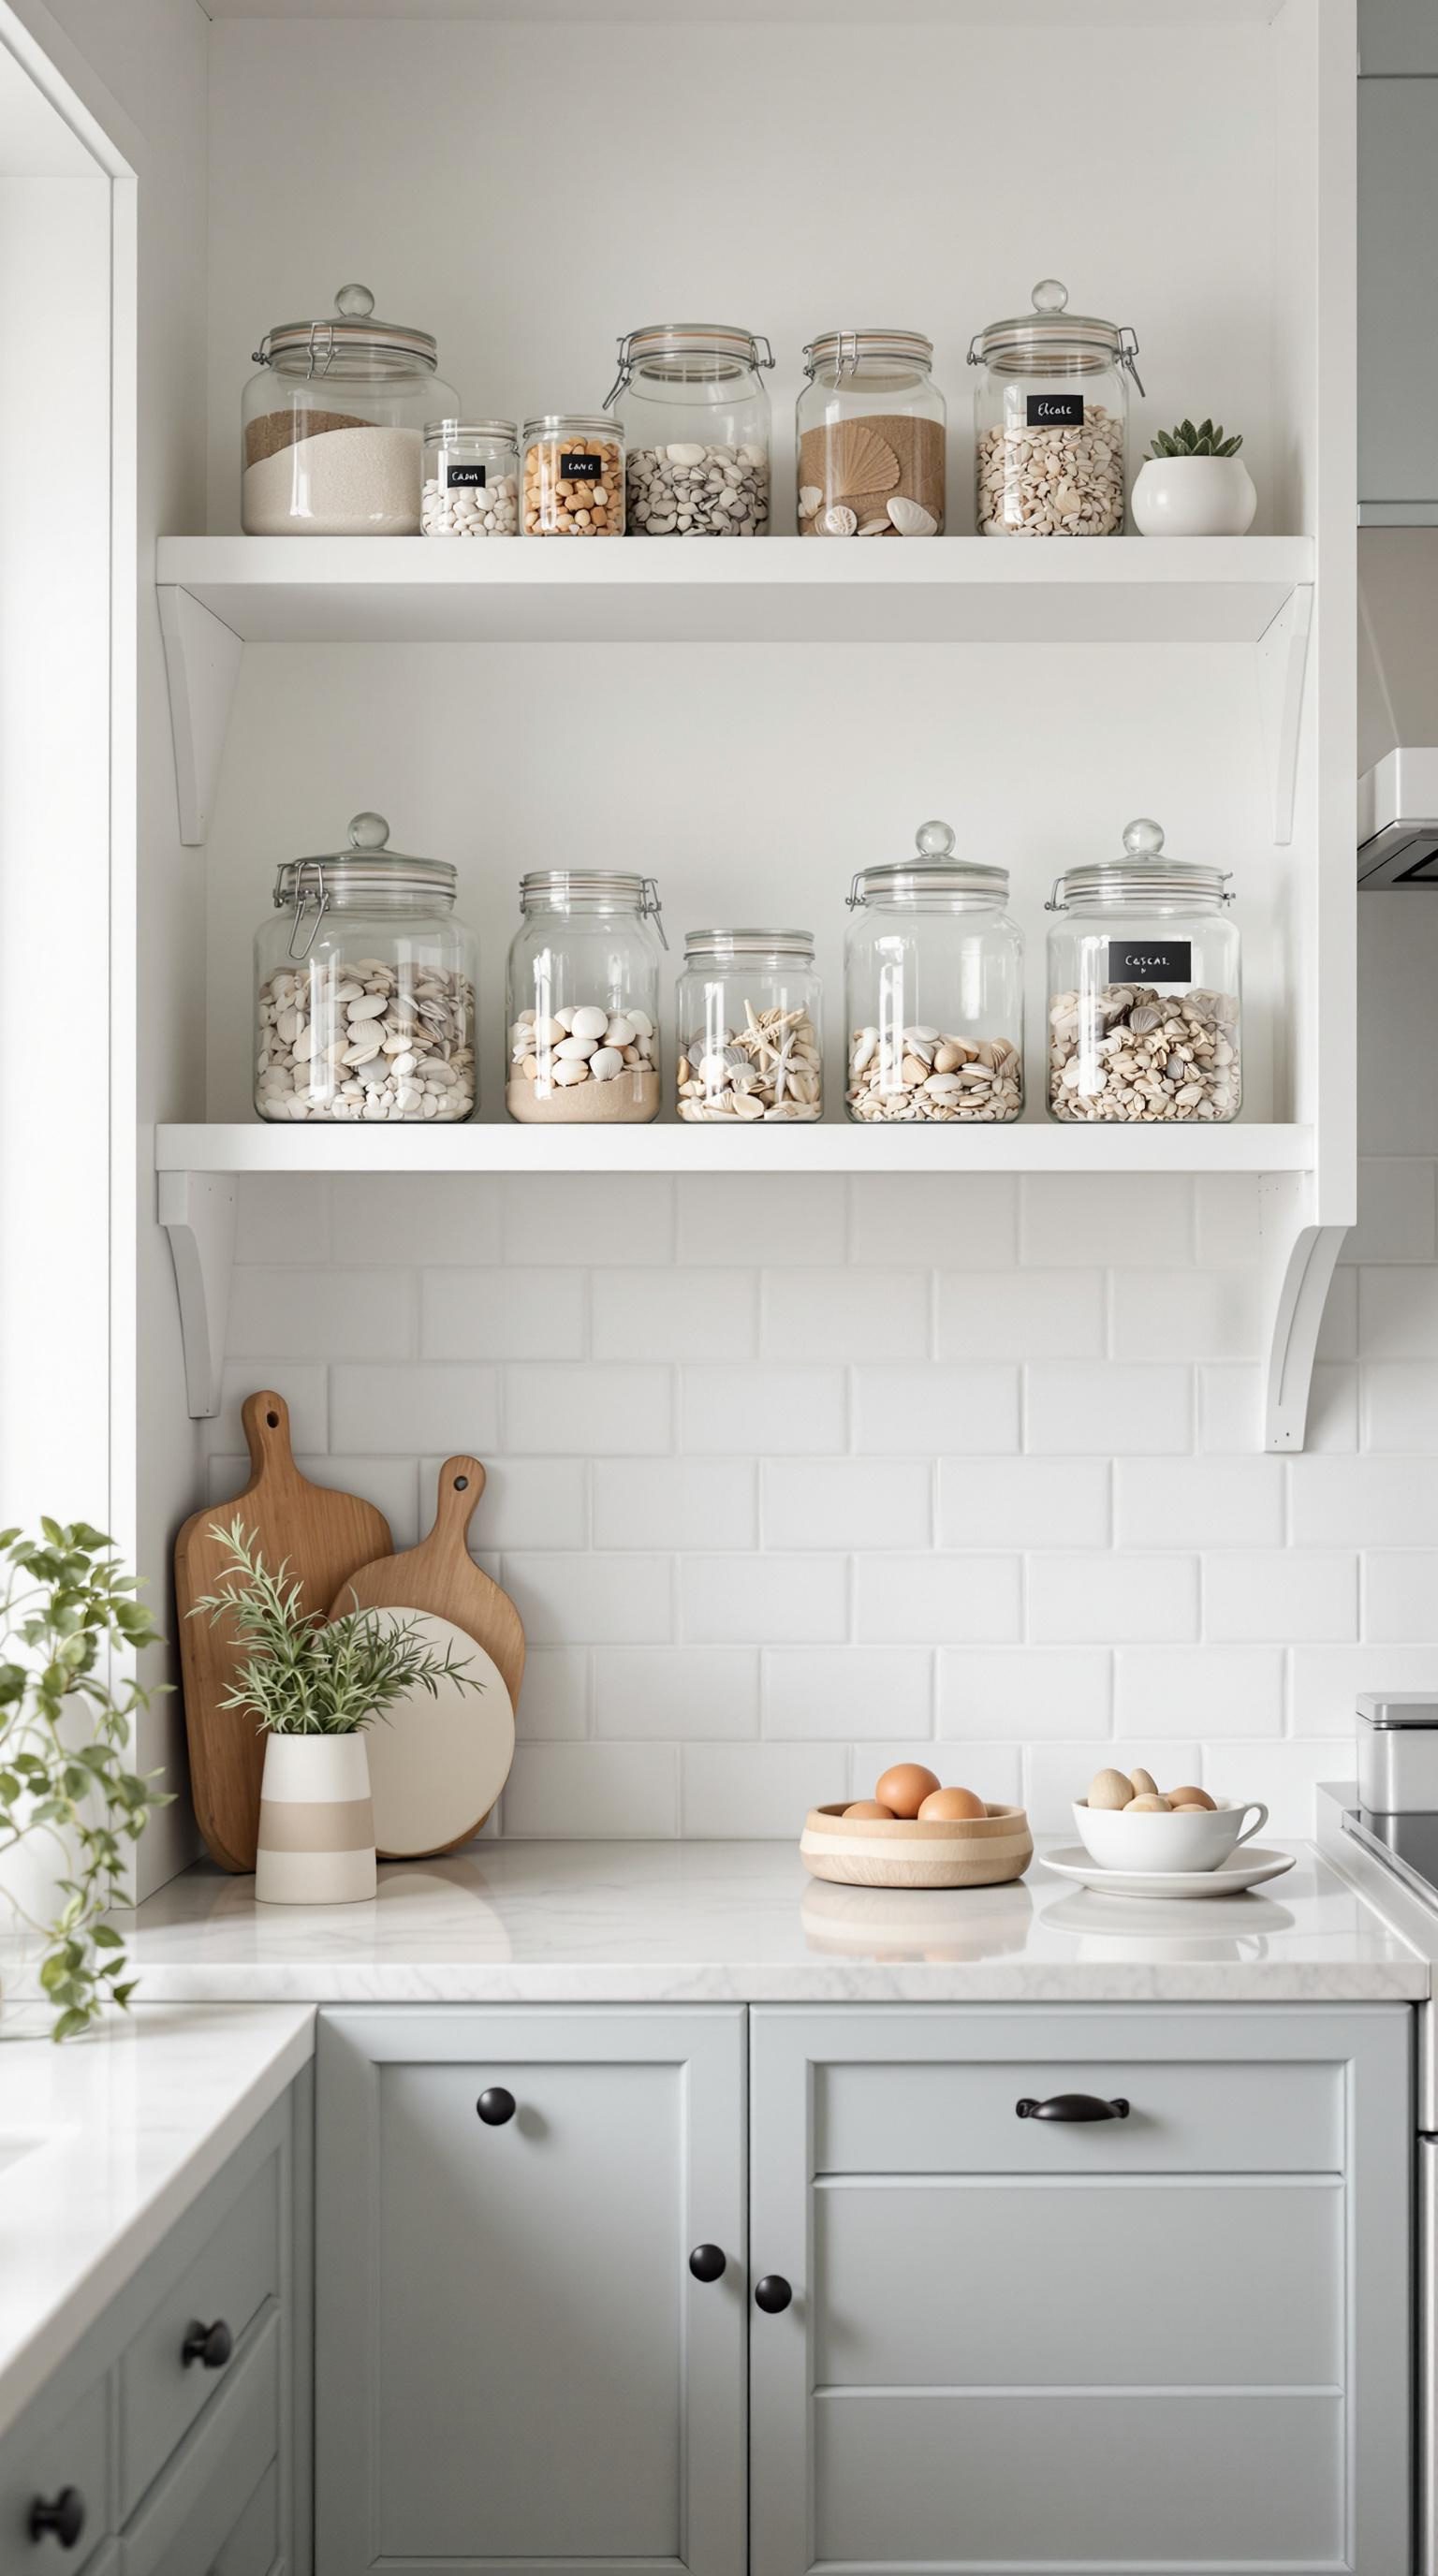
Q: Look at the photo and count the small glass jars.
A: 2